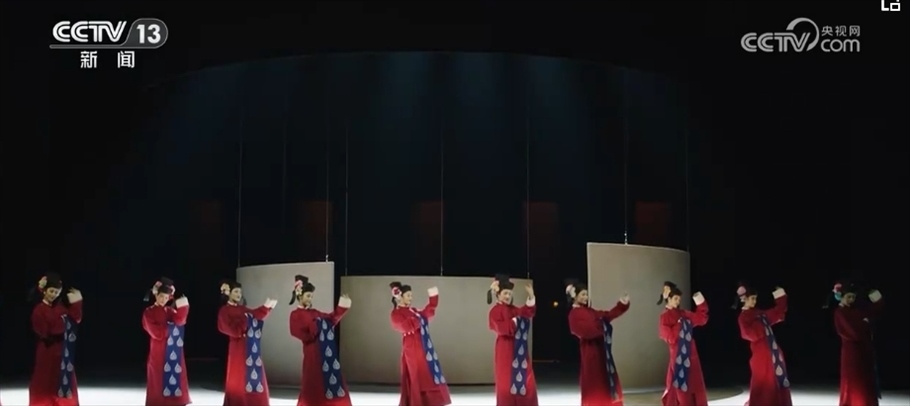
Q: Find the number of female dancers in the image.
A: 10